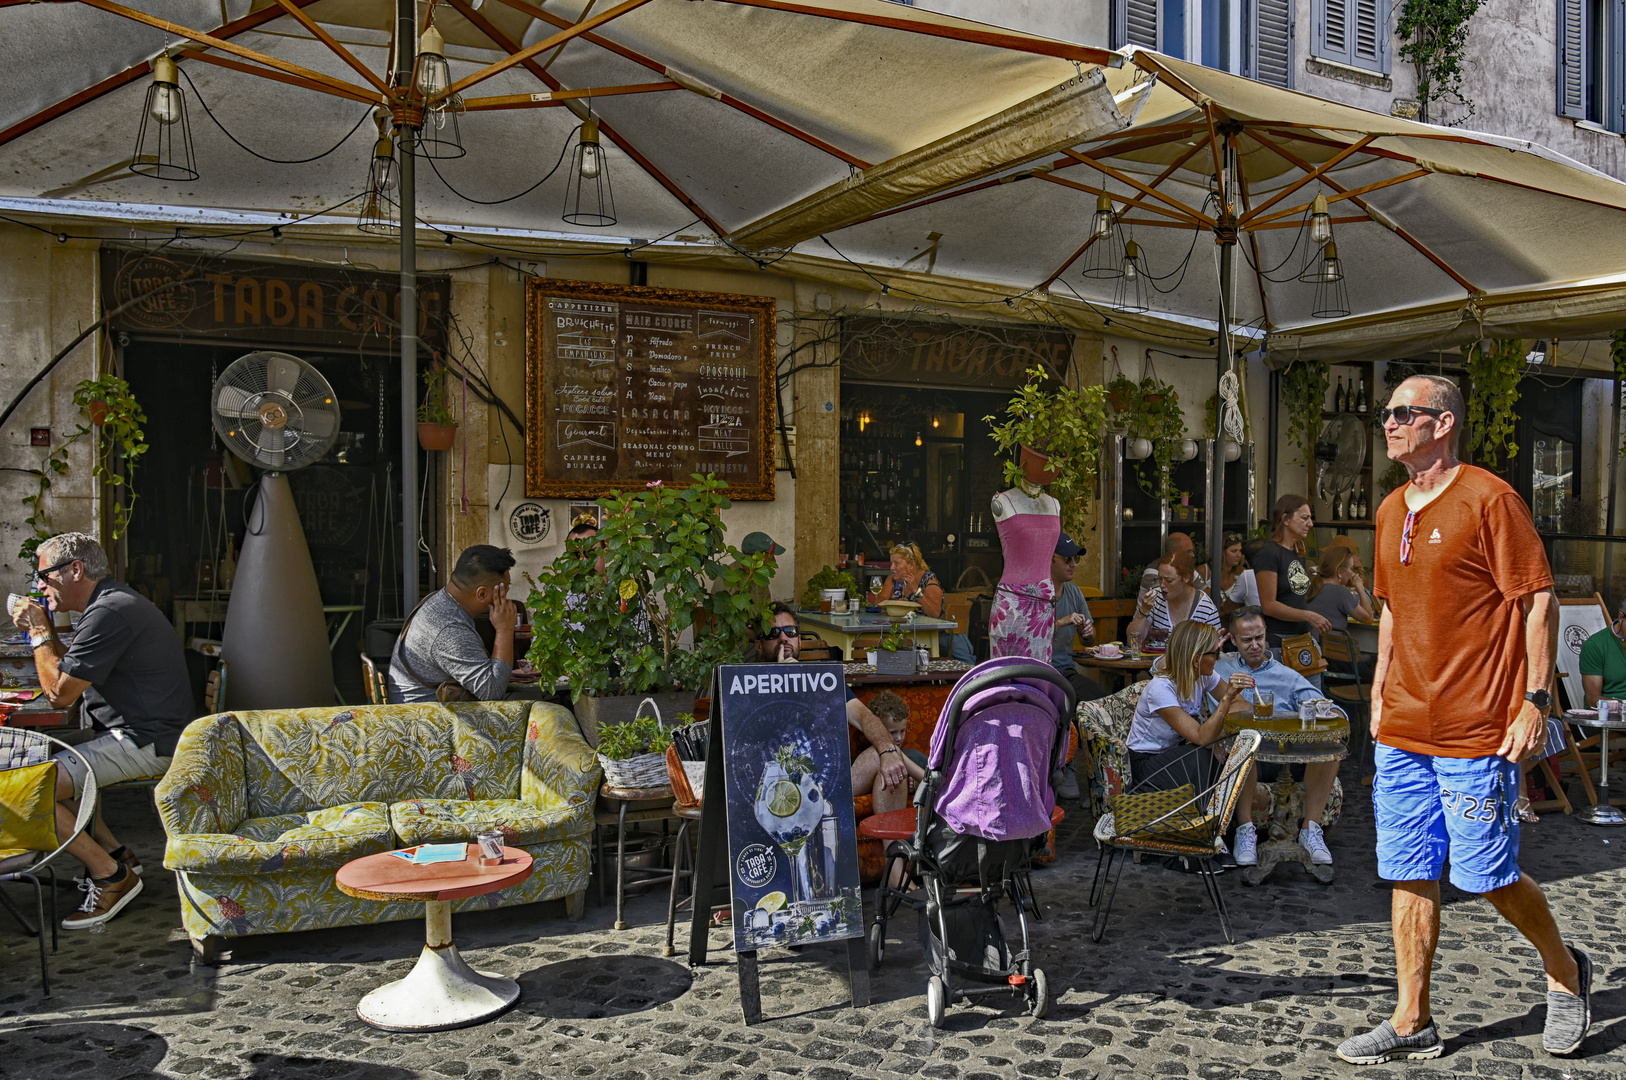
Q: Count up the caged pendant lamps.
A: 8